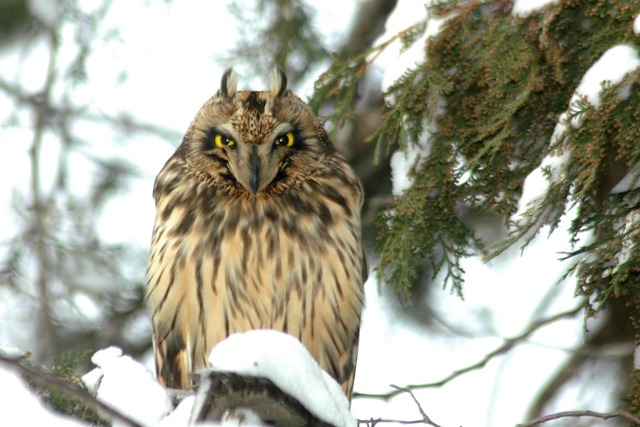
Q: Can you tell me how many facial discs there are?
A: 1